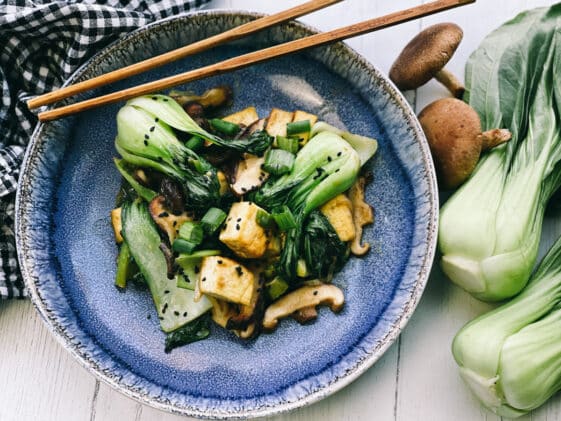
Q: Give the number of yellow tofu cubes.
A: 7